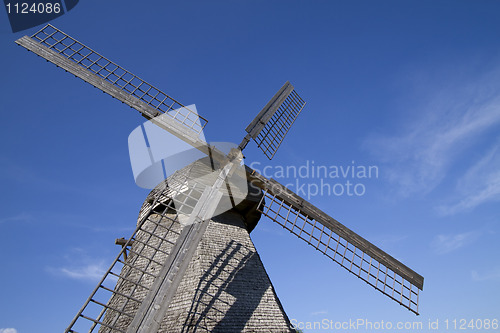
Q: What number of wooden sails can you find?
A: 4